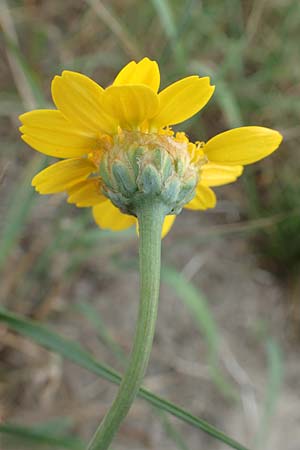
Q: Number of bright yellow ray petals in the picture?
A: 12